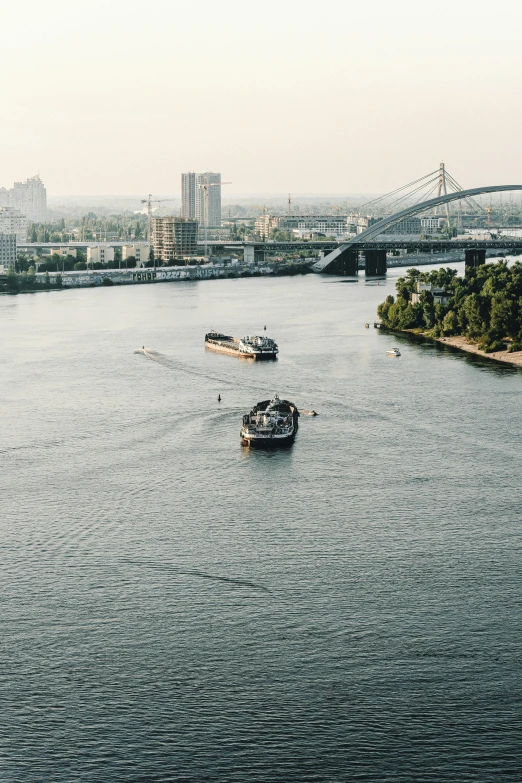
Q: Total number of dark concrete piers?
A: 3